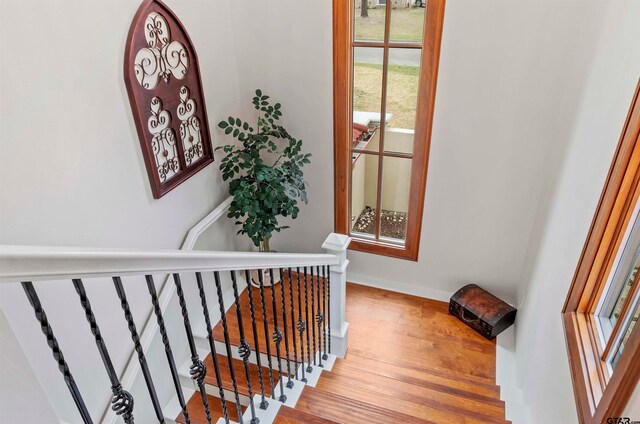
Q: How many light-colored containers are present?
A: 1